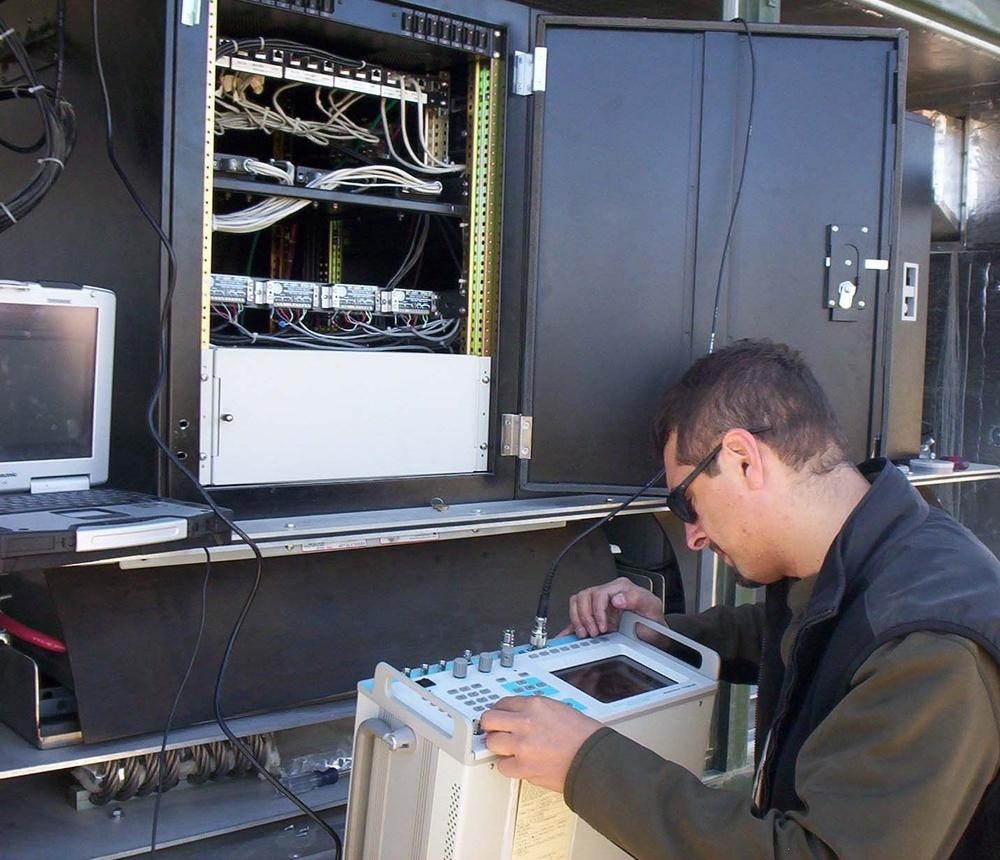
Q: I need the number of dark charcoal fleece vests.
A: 1